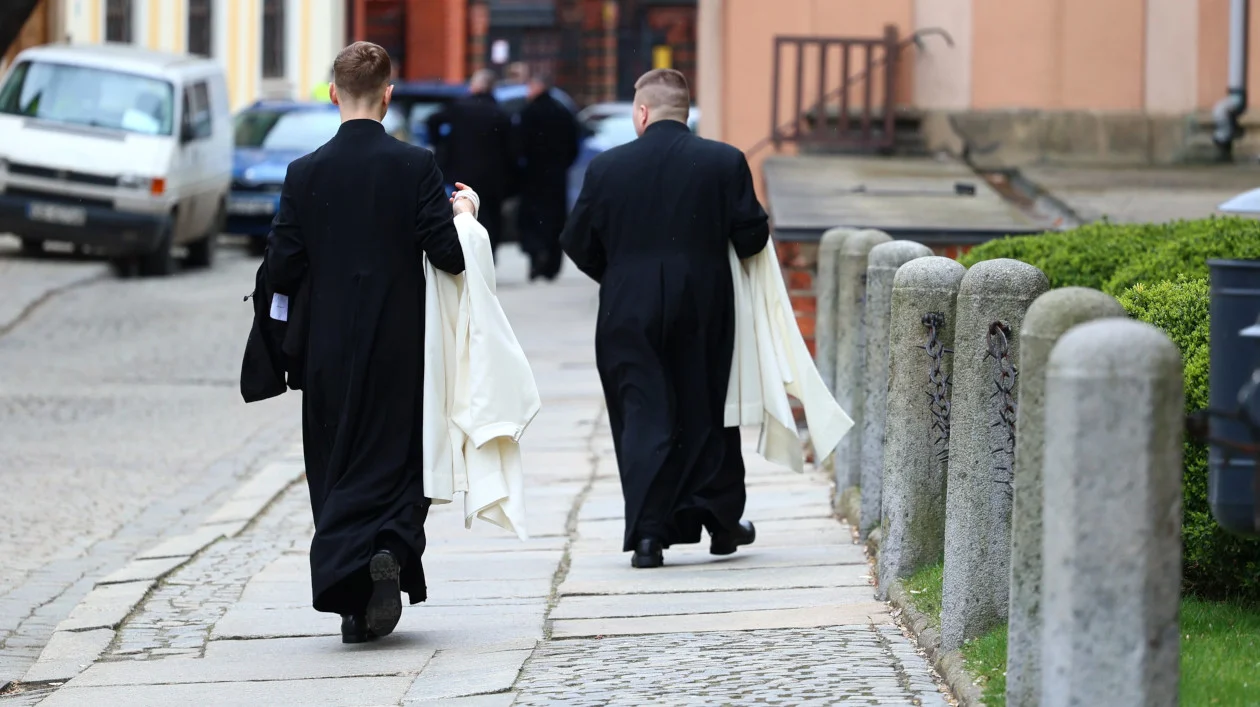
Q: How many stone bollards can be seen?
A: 7